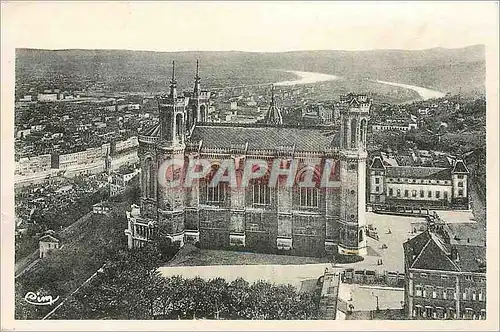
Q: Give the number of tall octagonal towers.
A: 3